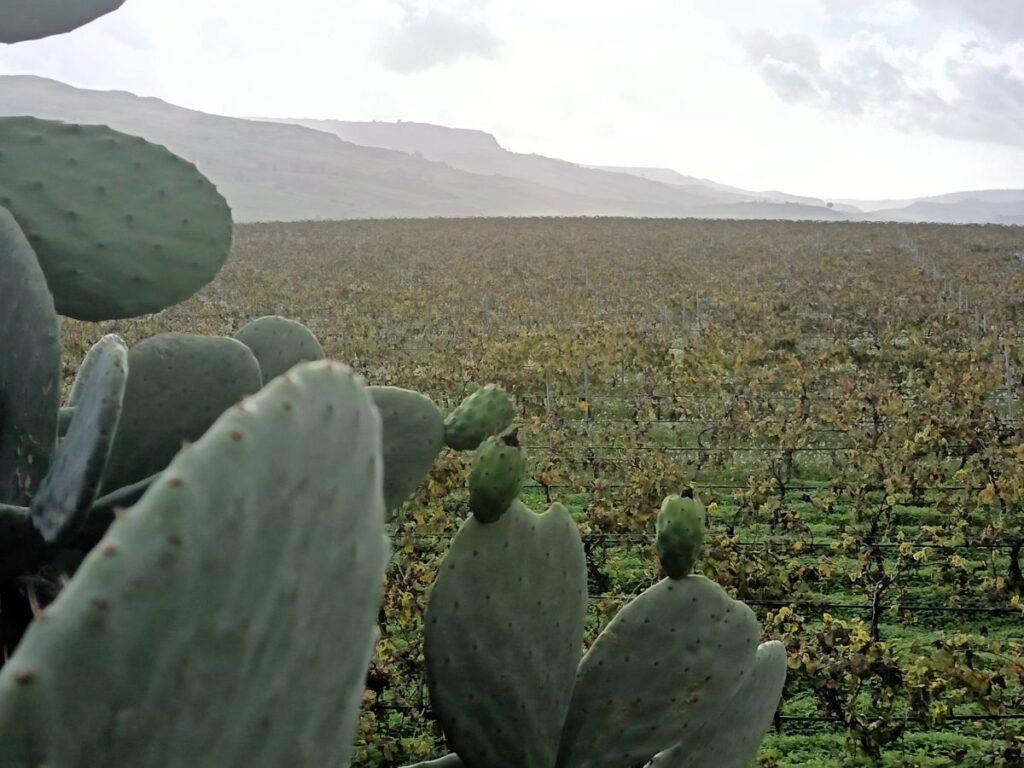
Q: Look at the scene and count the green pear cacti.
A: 3